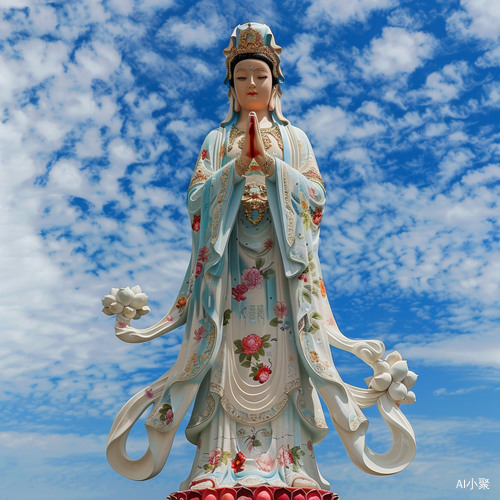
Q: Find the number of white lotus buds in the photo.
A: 2